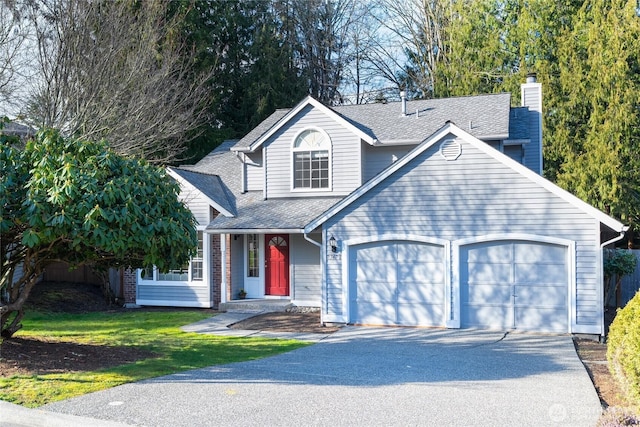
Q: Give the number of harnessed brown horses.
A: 0